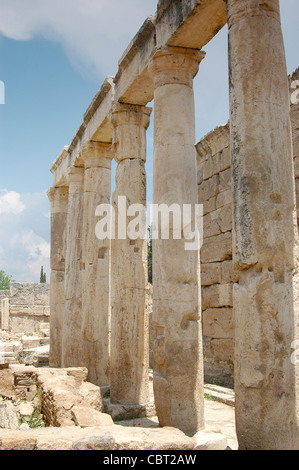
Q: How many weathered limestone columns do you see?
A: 6